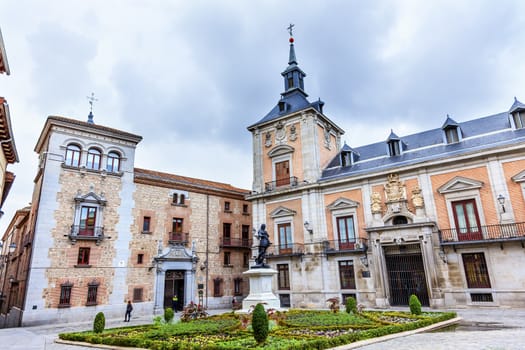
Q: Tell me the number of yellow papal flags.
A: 0